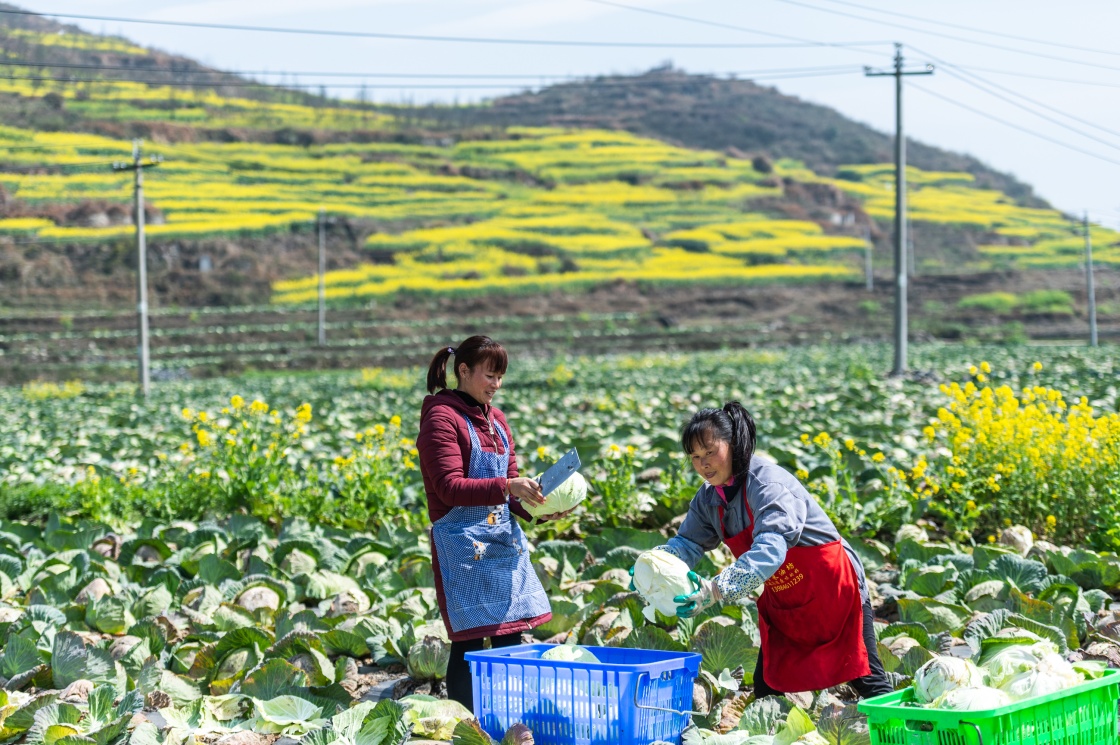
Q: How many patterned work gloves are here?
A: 2